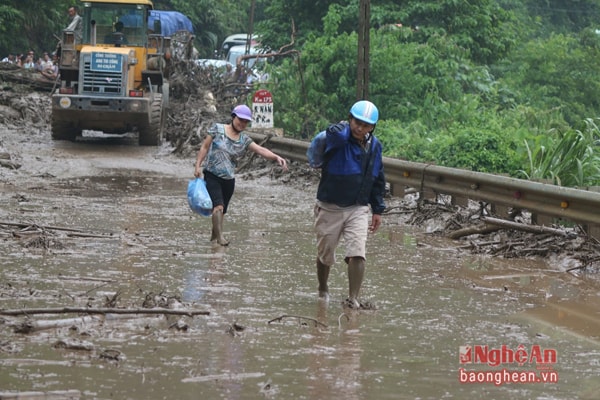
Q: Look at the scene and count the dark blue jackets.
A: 1